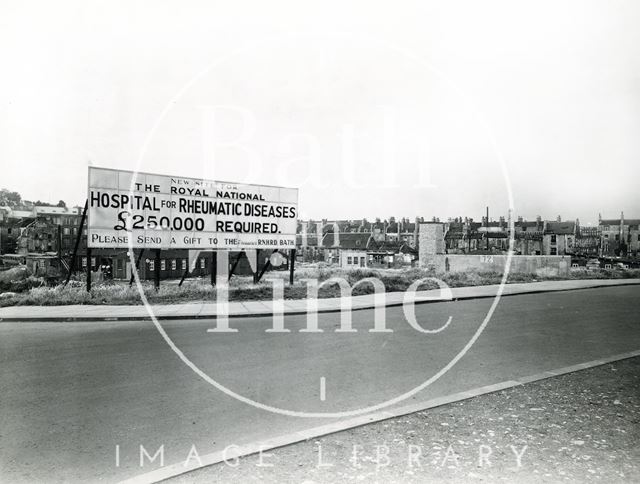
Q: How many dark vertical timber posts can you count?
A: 5